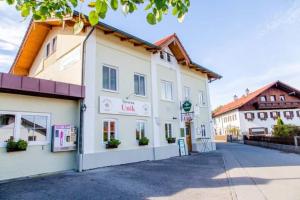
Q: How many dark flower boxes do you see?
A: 4